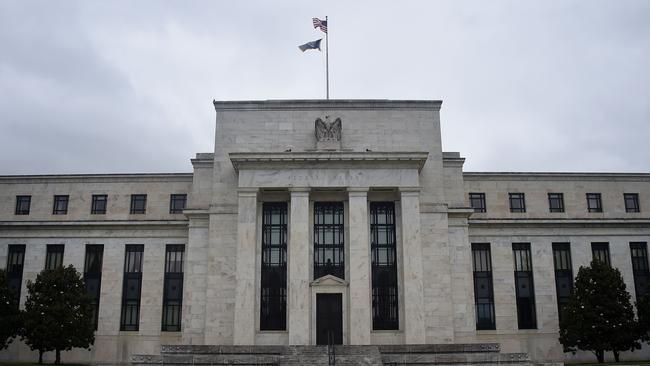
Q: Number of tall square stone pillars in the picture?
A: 4